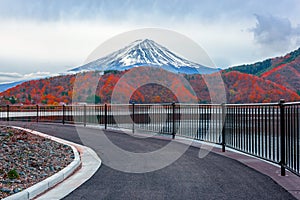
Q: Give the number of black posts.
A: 9